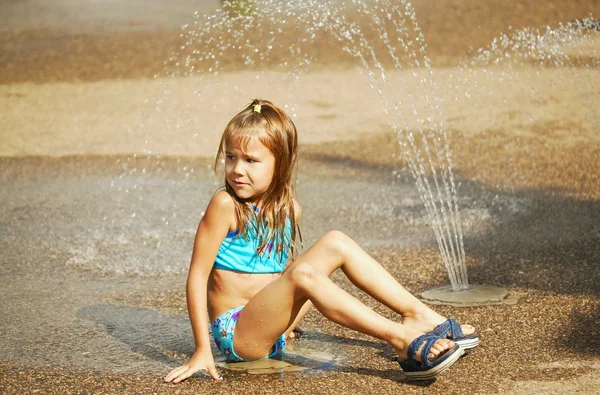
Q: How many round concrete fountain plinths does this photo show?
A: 2